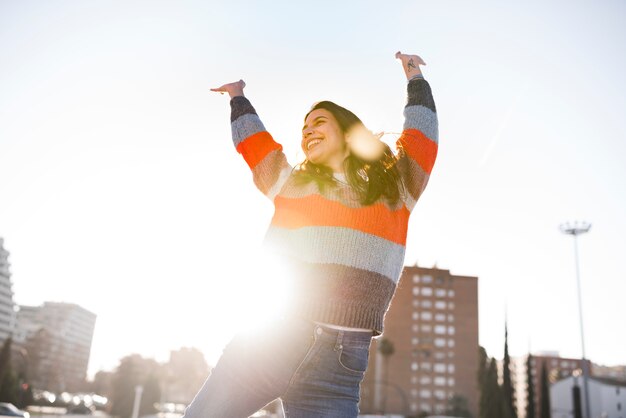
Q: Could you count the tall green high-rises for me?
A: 0